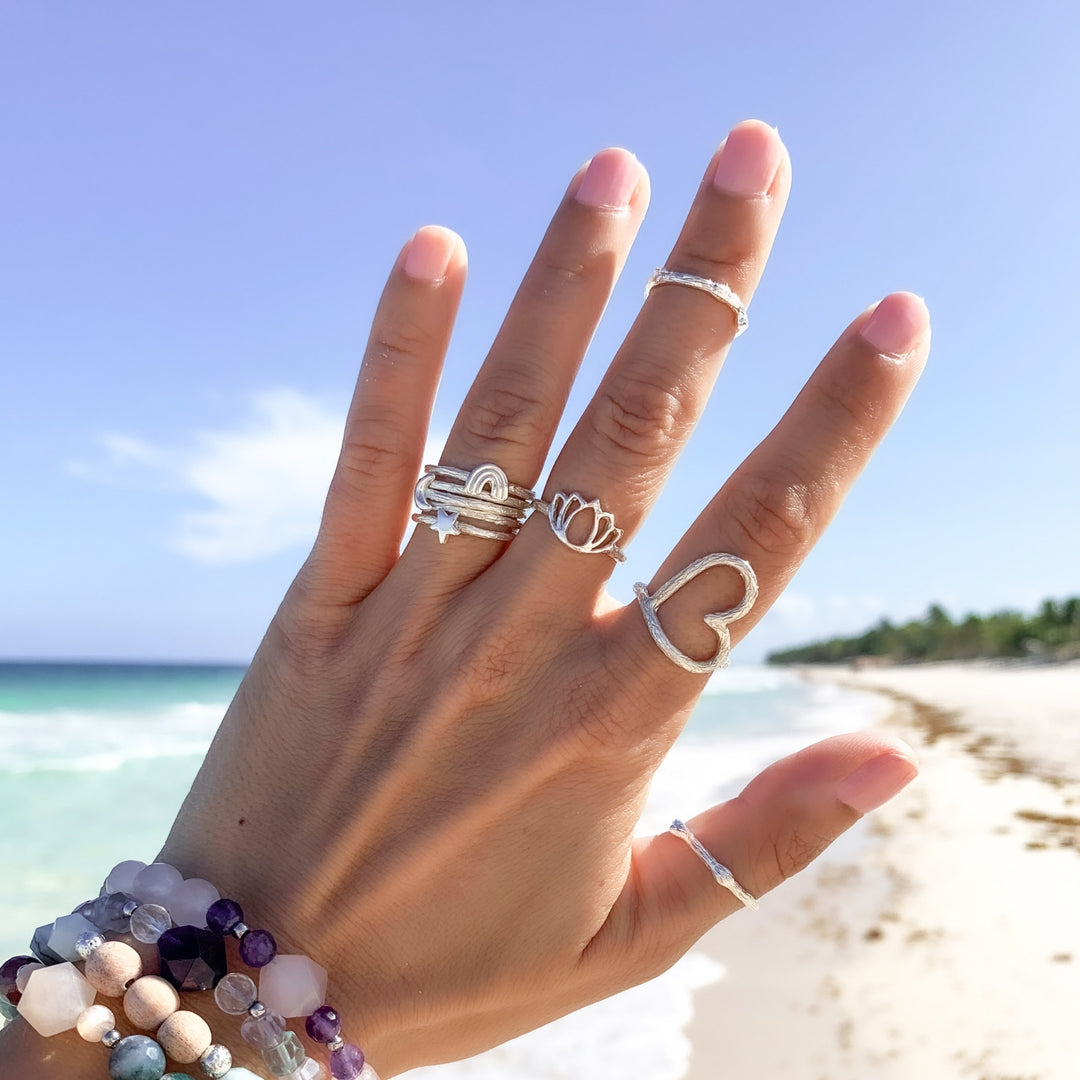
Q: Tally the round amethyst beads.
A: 4